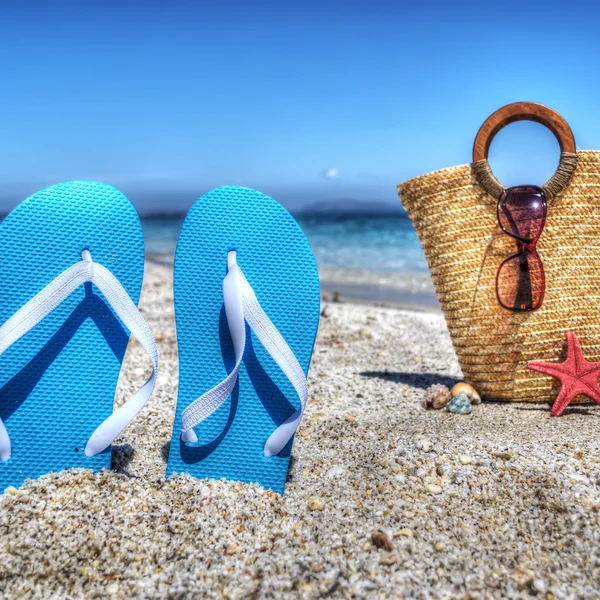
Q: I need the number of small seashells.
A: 3